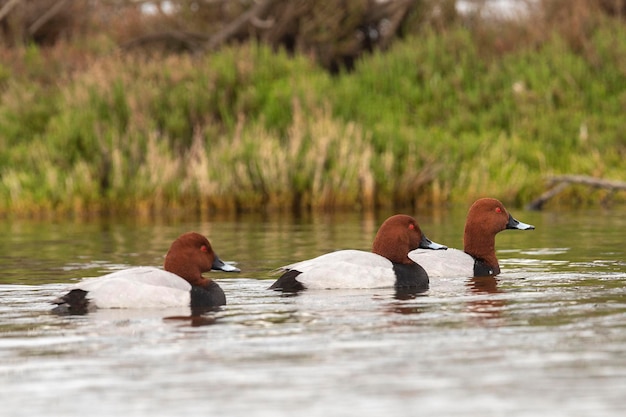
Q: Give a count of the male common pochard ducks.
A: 3